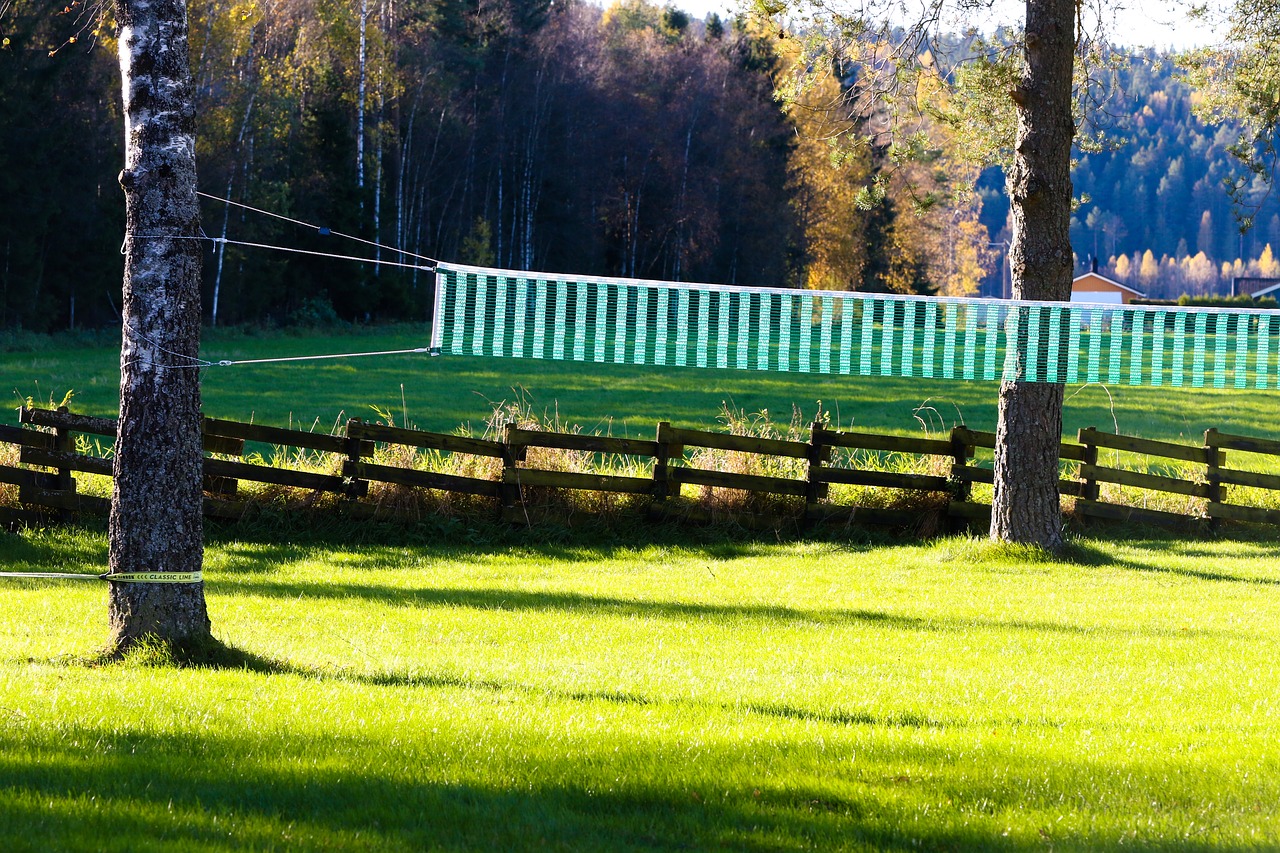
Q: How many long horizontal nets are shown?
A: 1